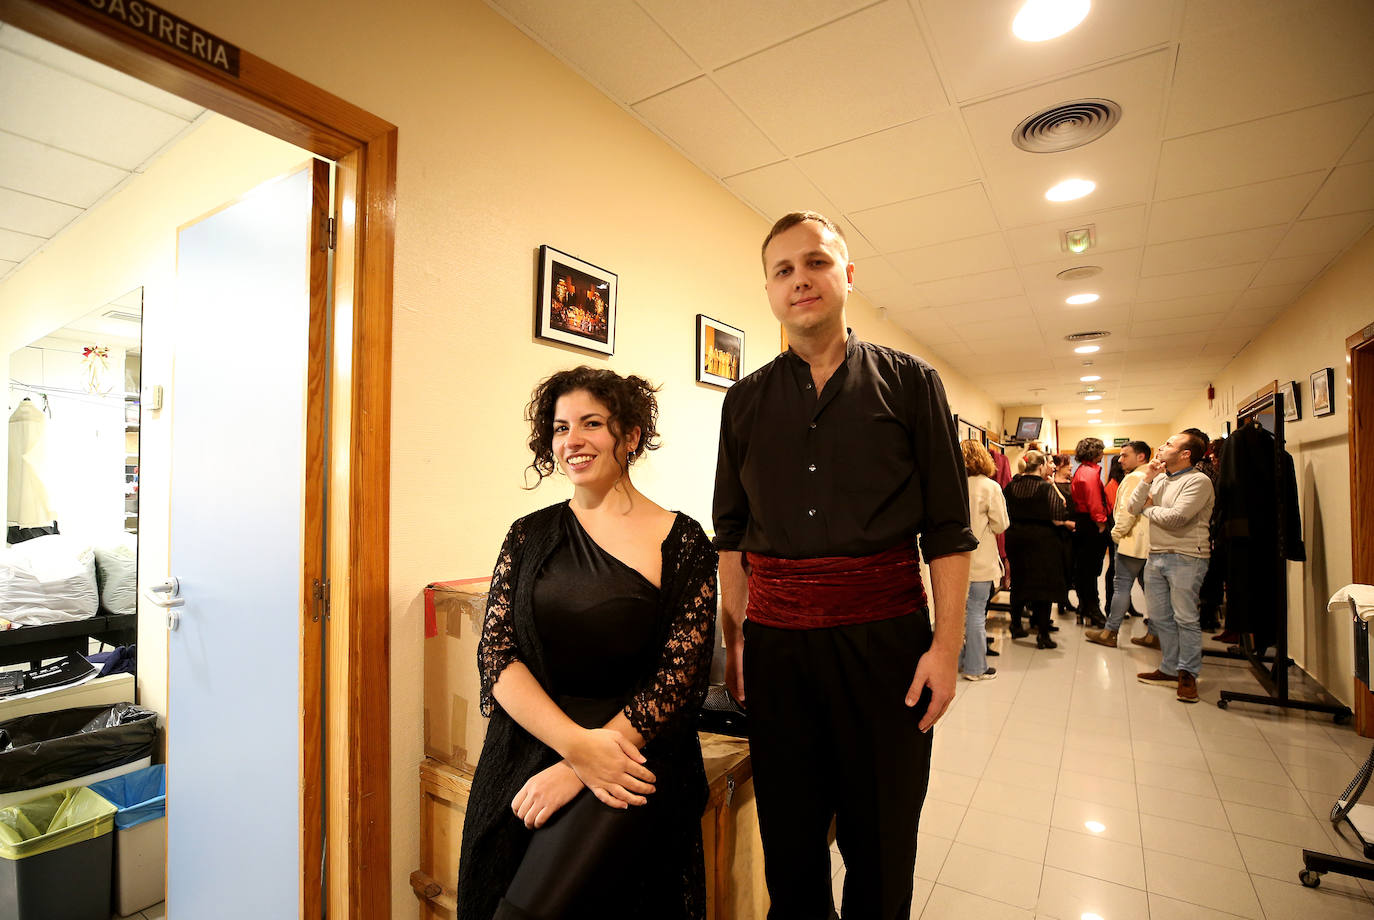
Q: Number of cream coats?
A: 2